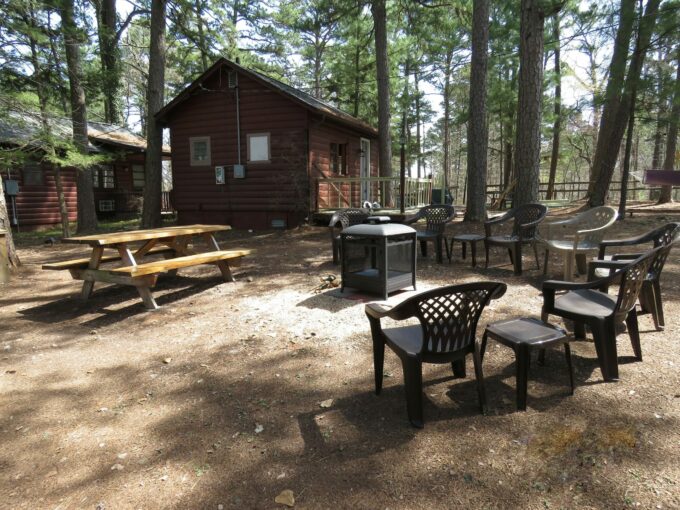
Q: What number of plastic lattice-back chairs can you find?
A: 7